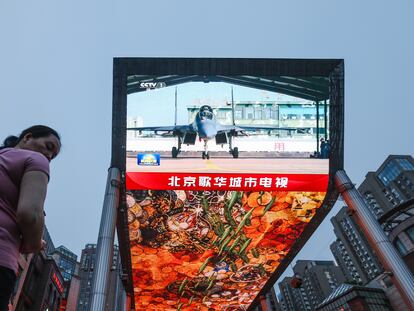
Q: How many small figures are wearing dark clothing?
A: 2